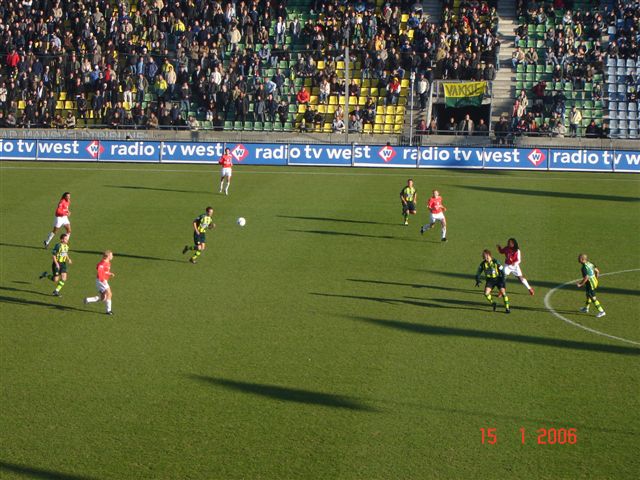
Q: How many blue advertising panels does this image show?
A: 11